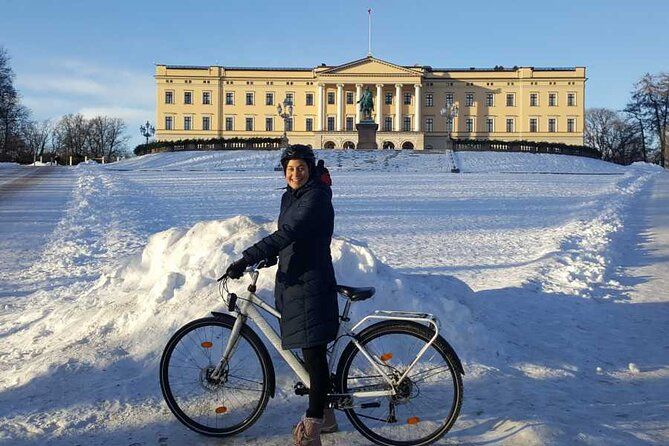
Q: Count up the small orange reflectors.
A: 4